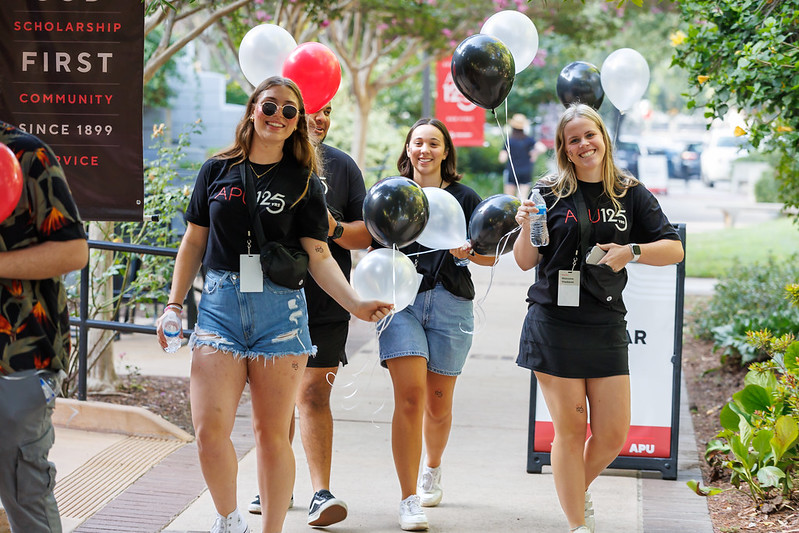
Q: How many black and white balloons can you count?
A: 9